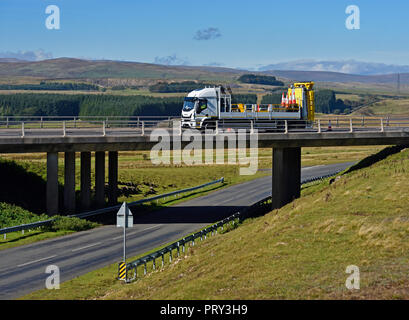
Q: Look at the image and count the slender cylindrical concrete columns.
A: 5